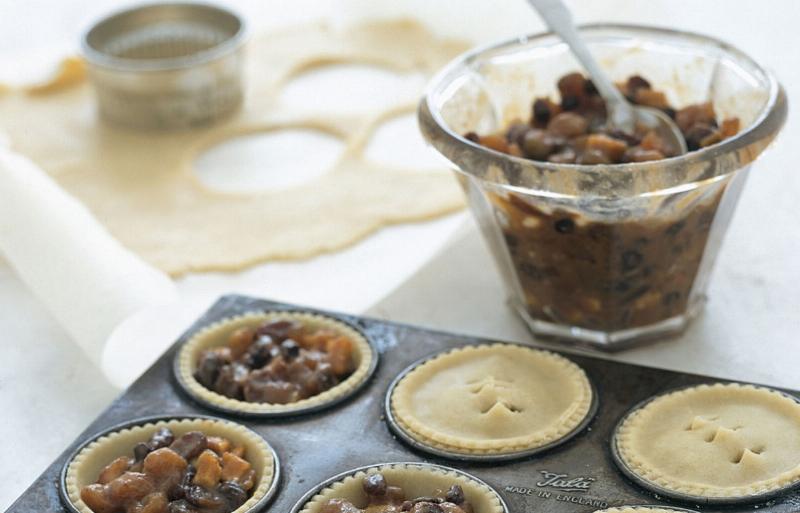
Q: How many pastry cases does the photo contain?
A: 6